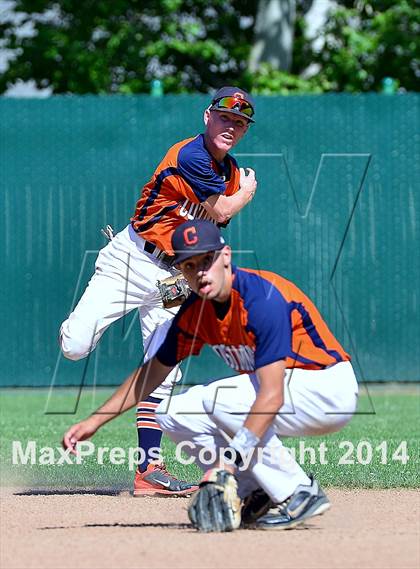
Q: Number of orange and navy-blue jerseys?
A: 2